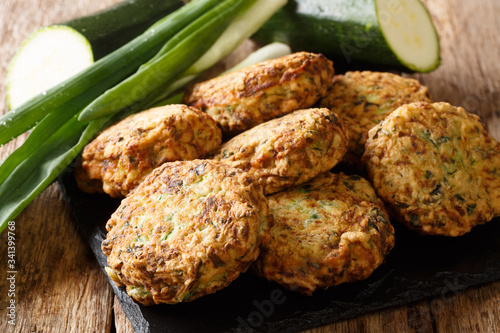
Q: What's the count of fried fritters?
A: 7